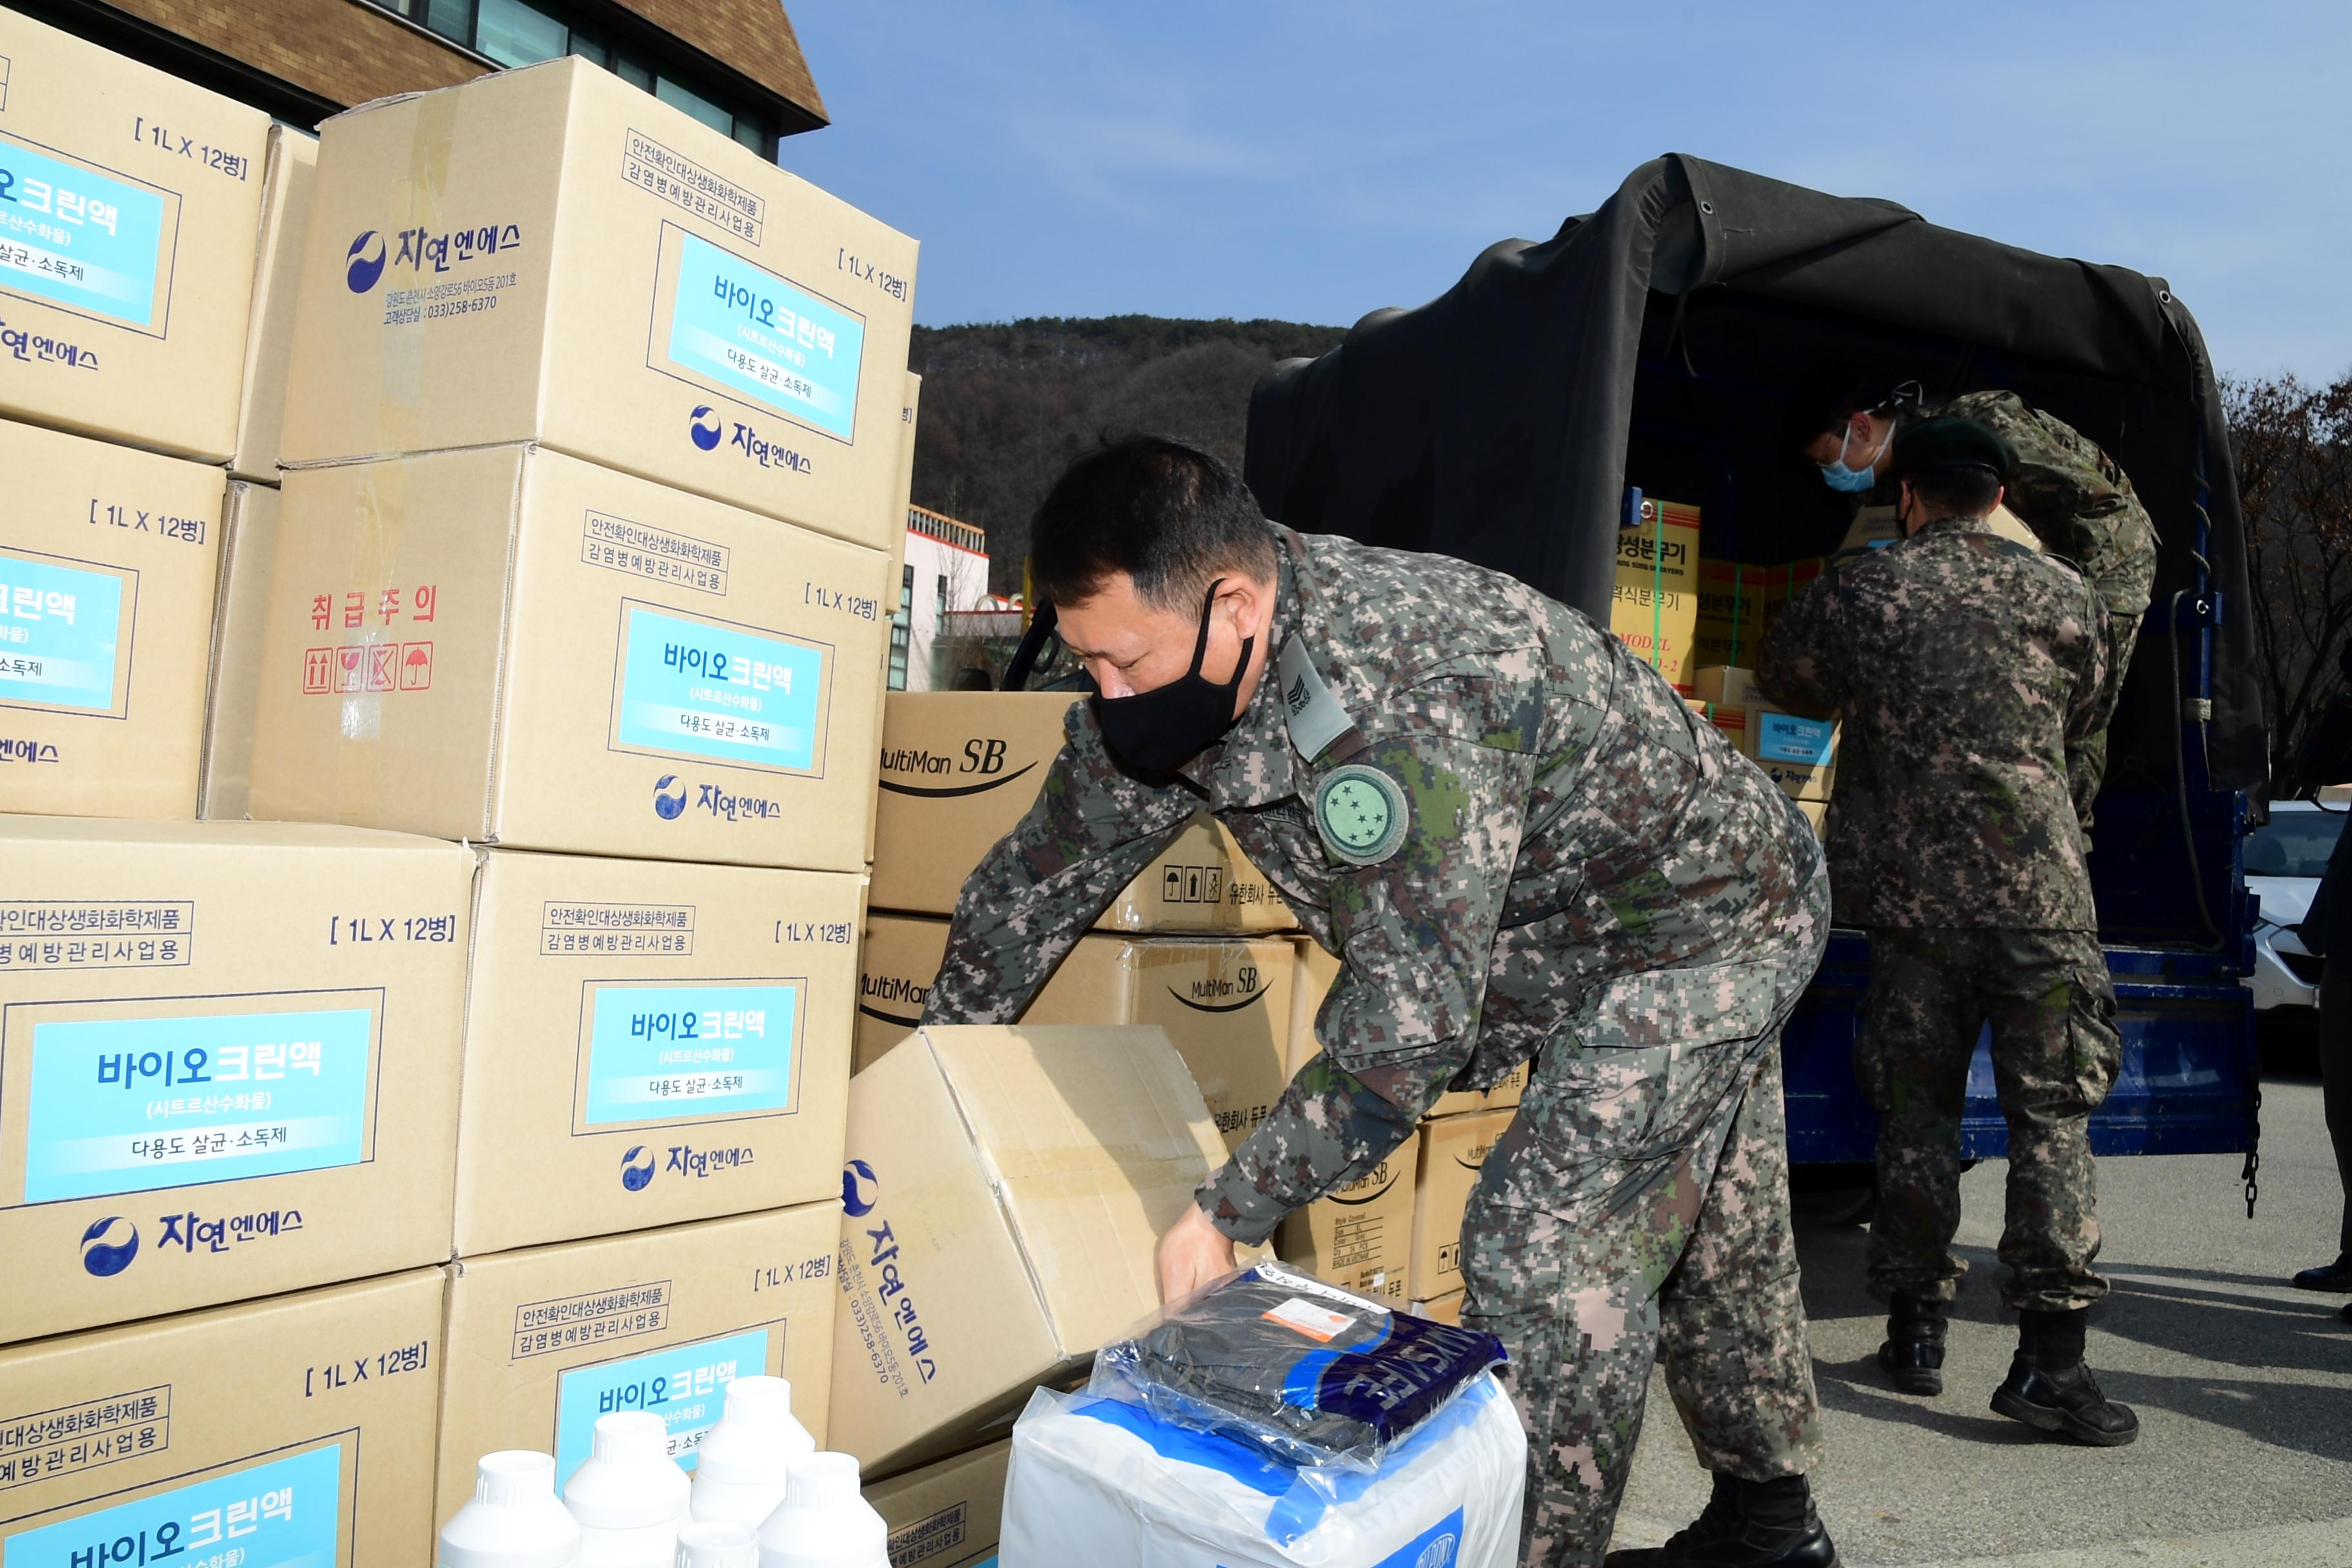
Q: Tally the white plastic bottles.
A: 5